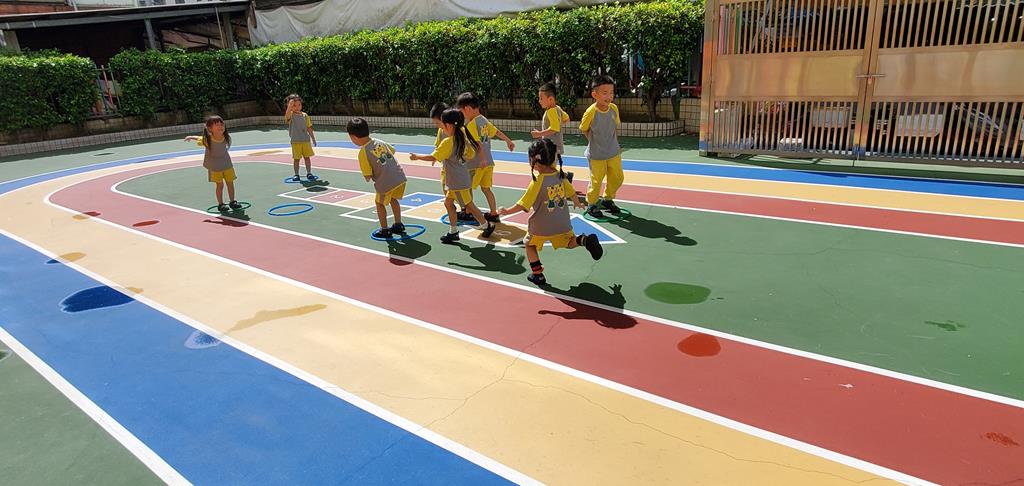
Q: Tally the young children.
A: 9